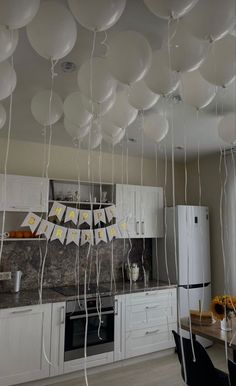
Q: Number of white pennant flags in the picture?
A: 13